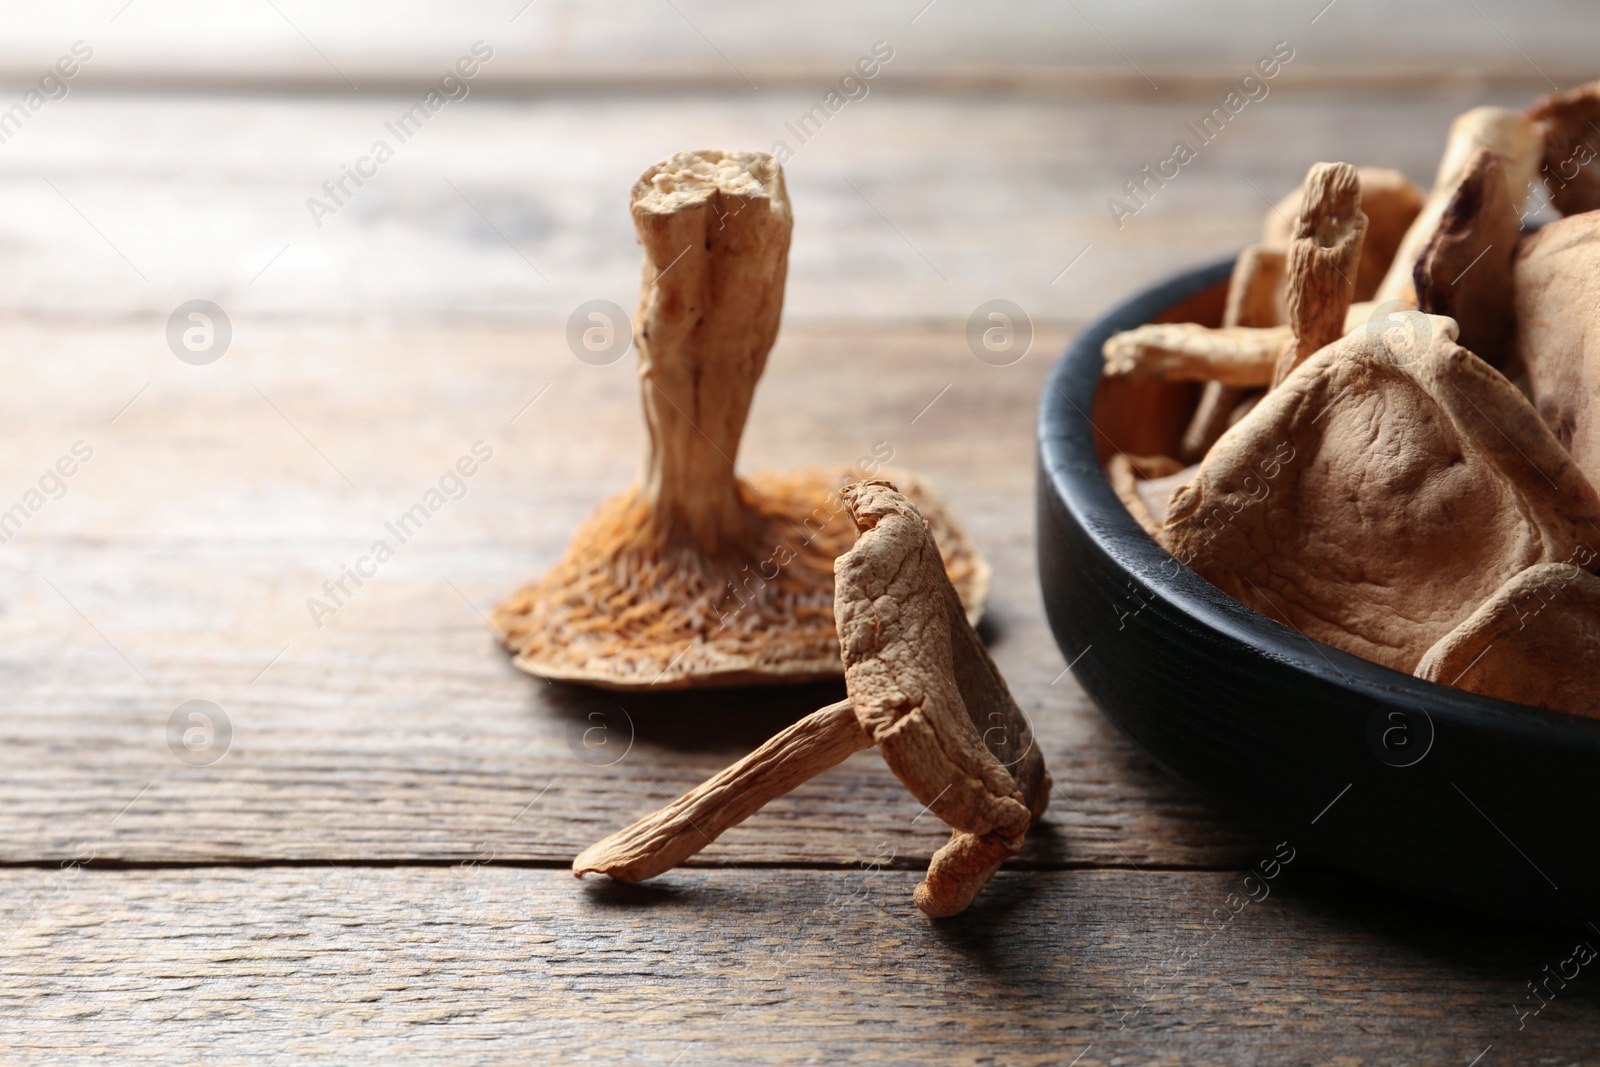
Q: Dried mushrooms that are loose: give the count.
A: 2